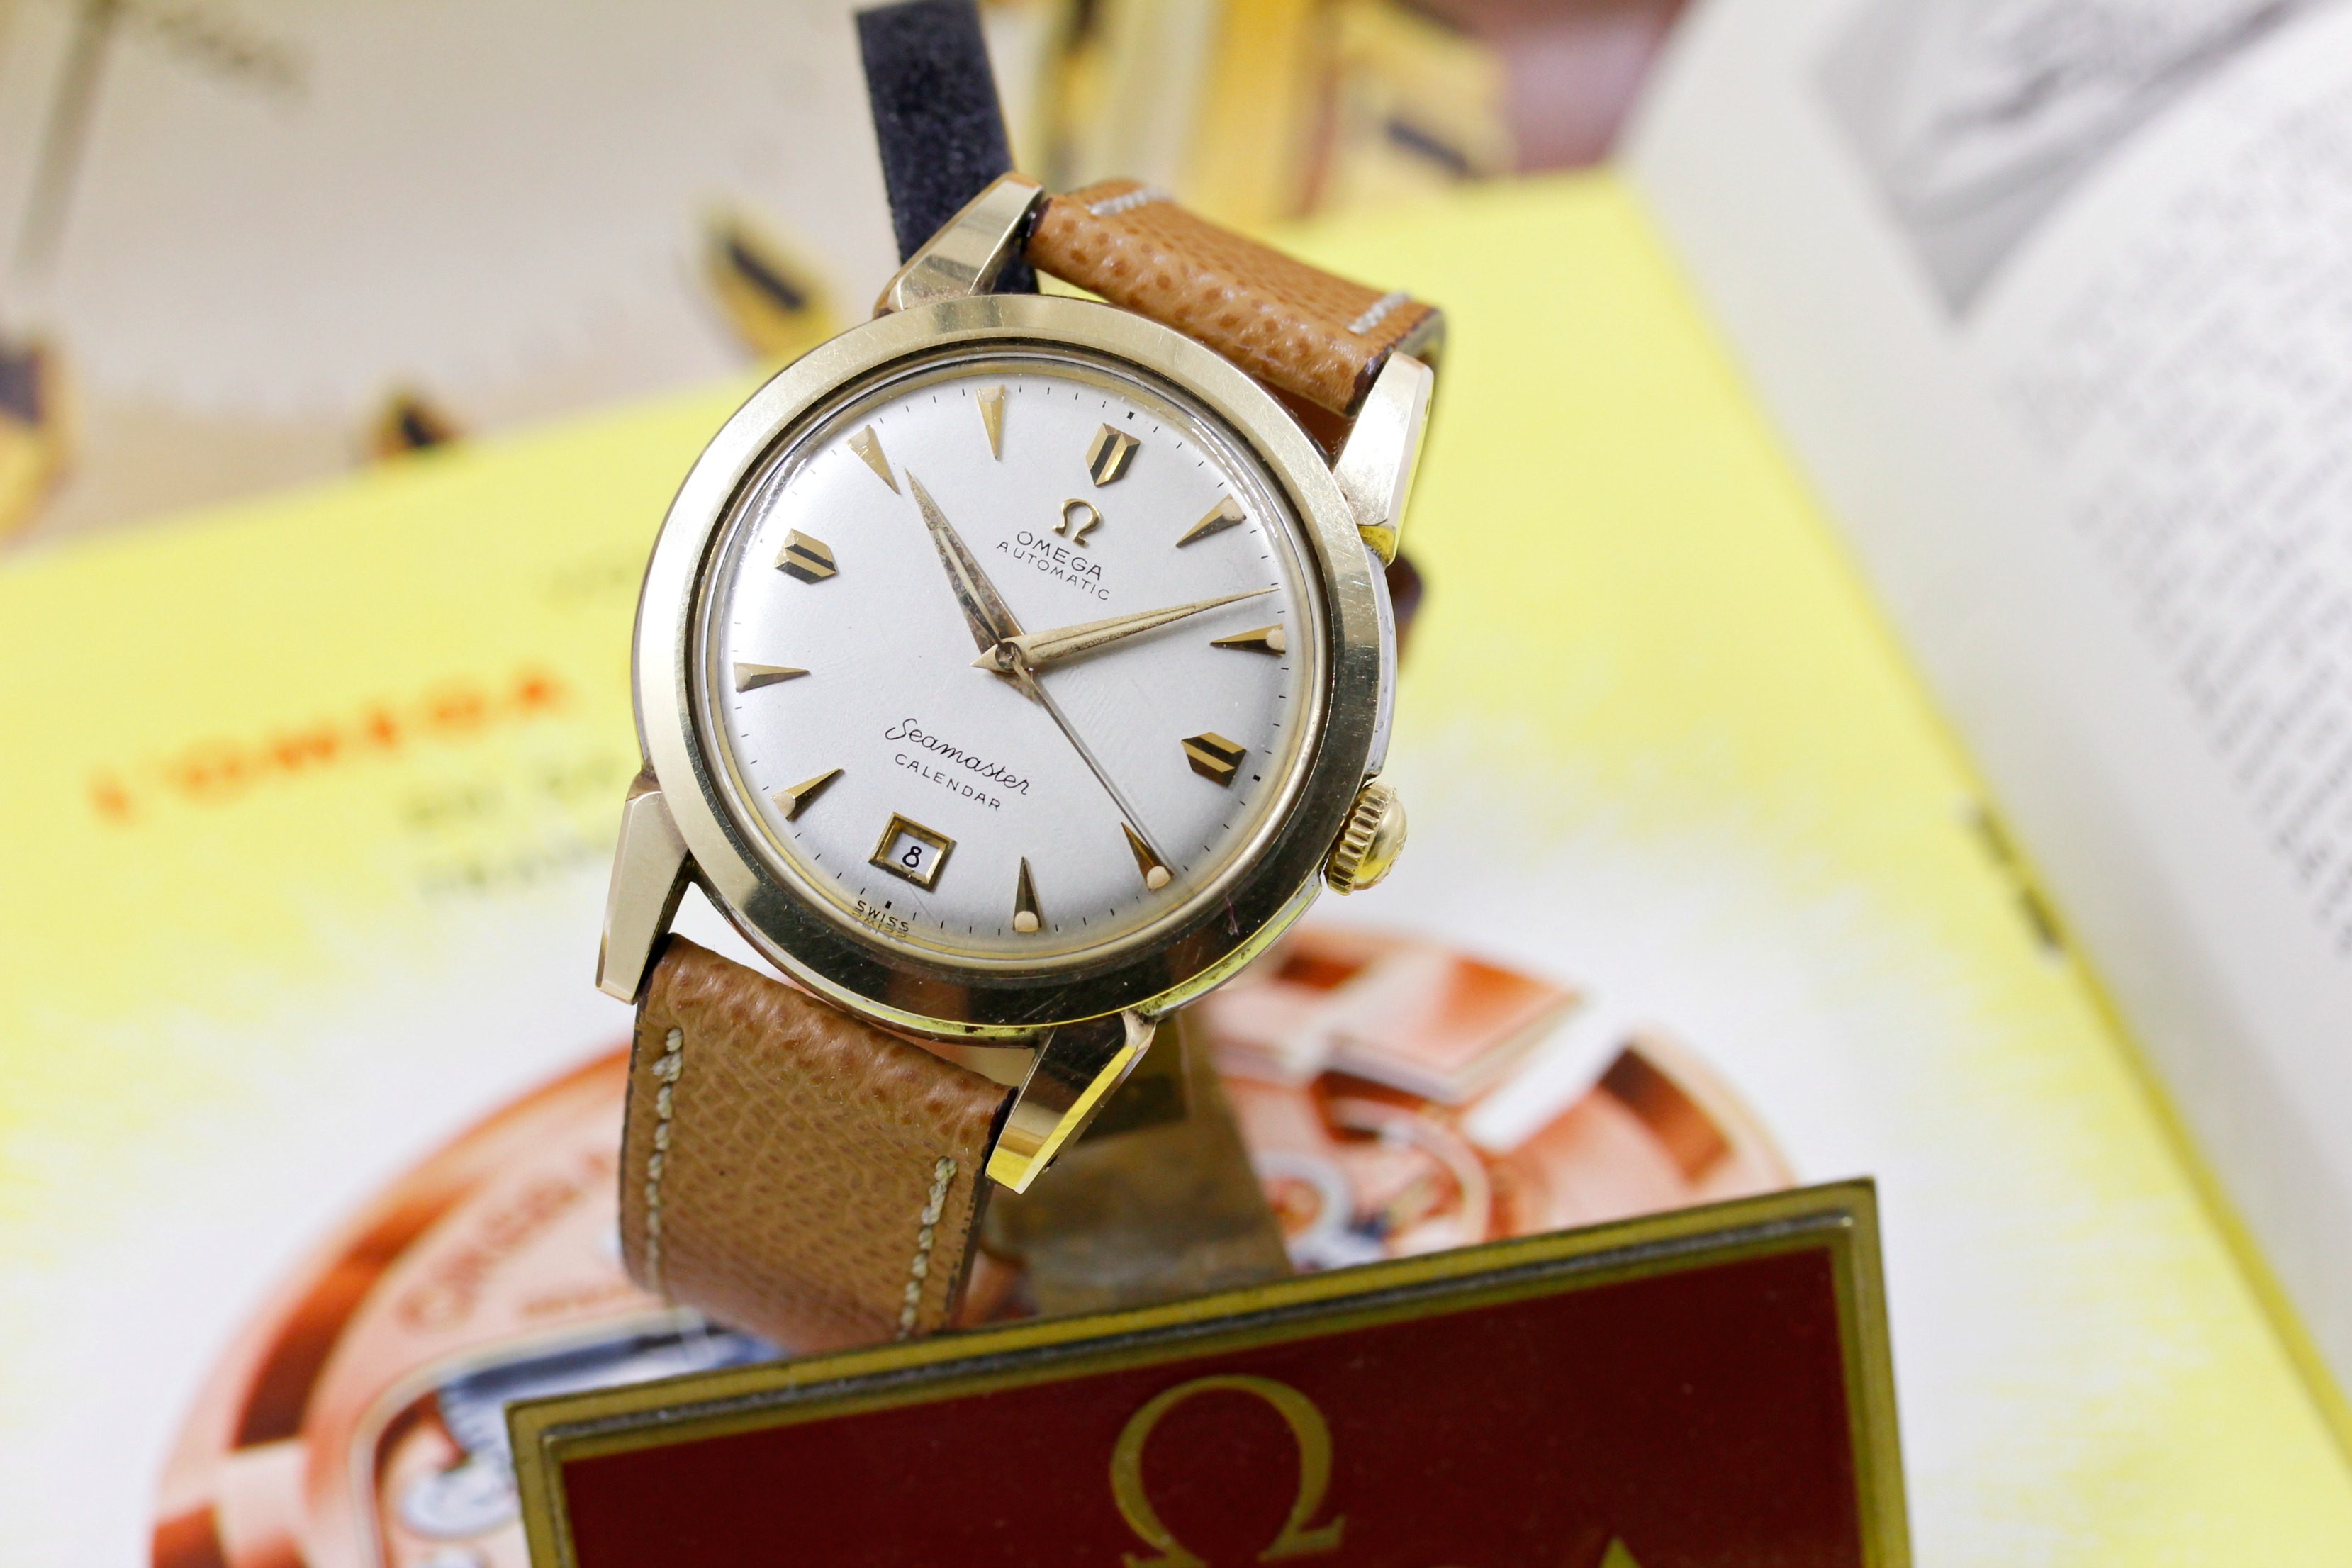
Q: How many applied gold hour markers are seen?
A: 11